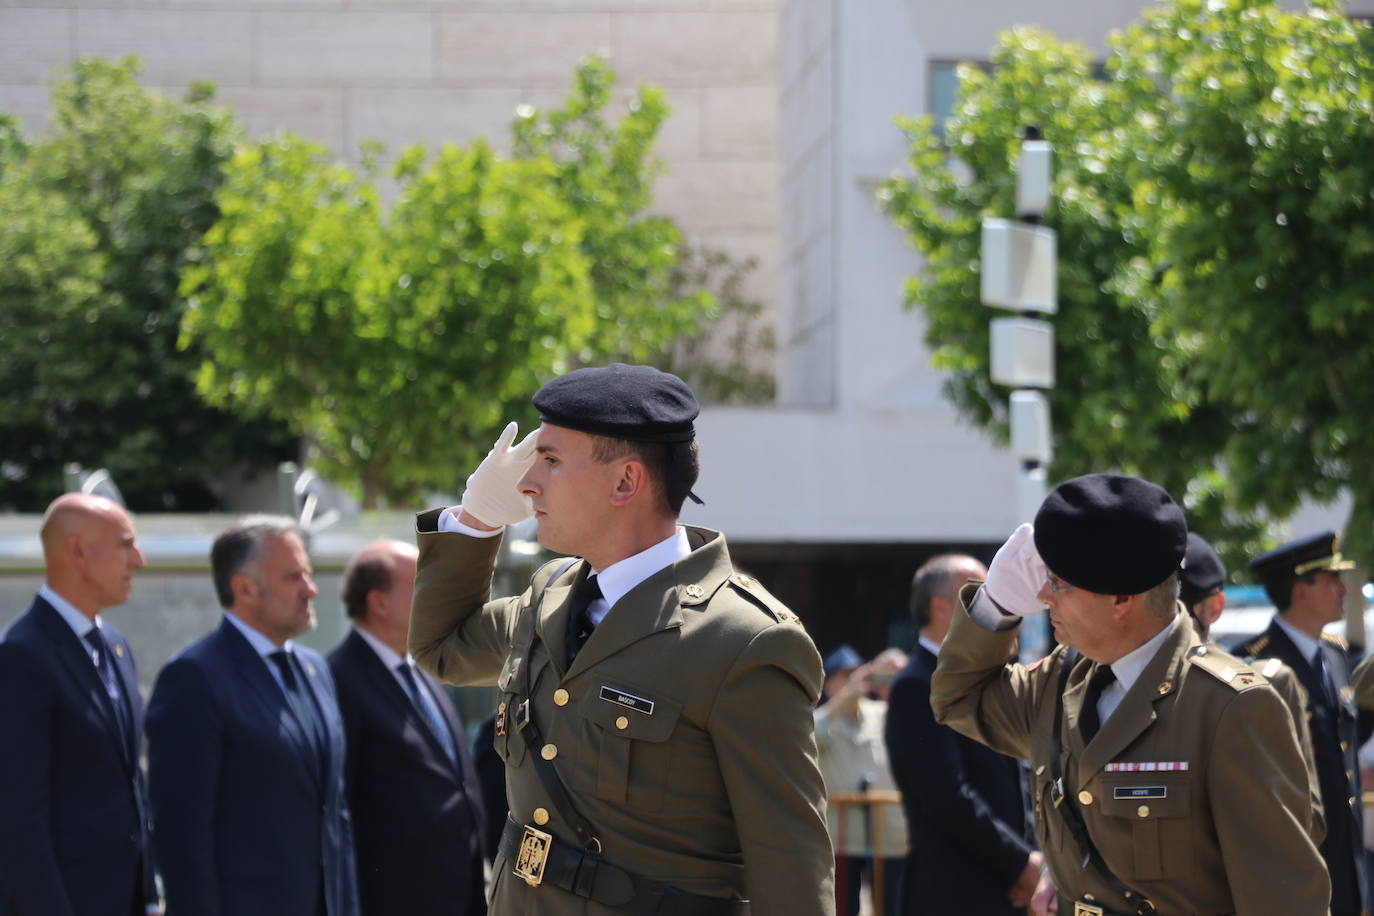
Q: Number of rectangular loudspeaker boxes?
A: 4